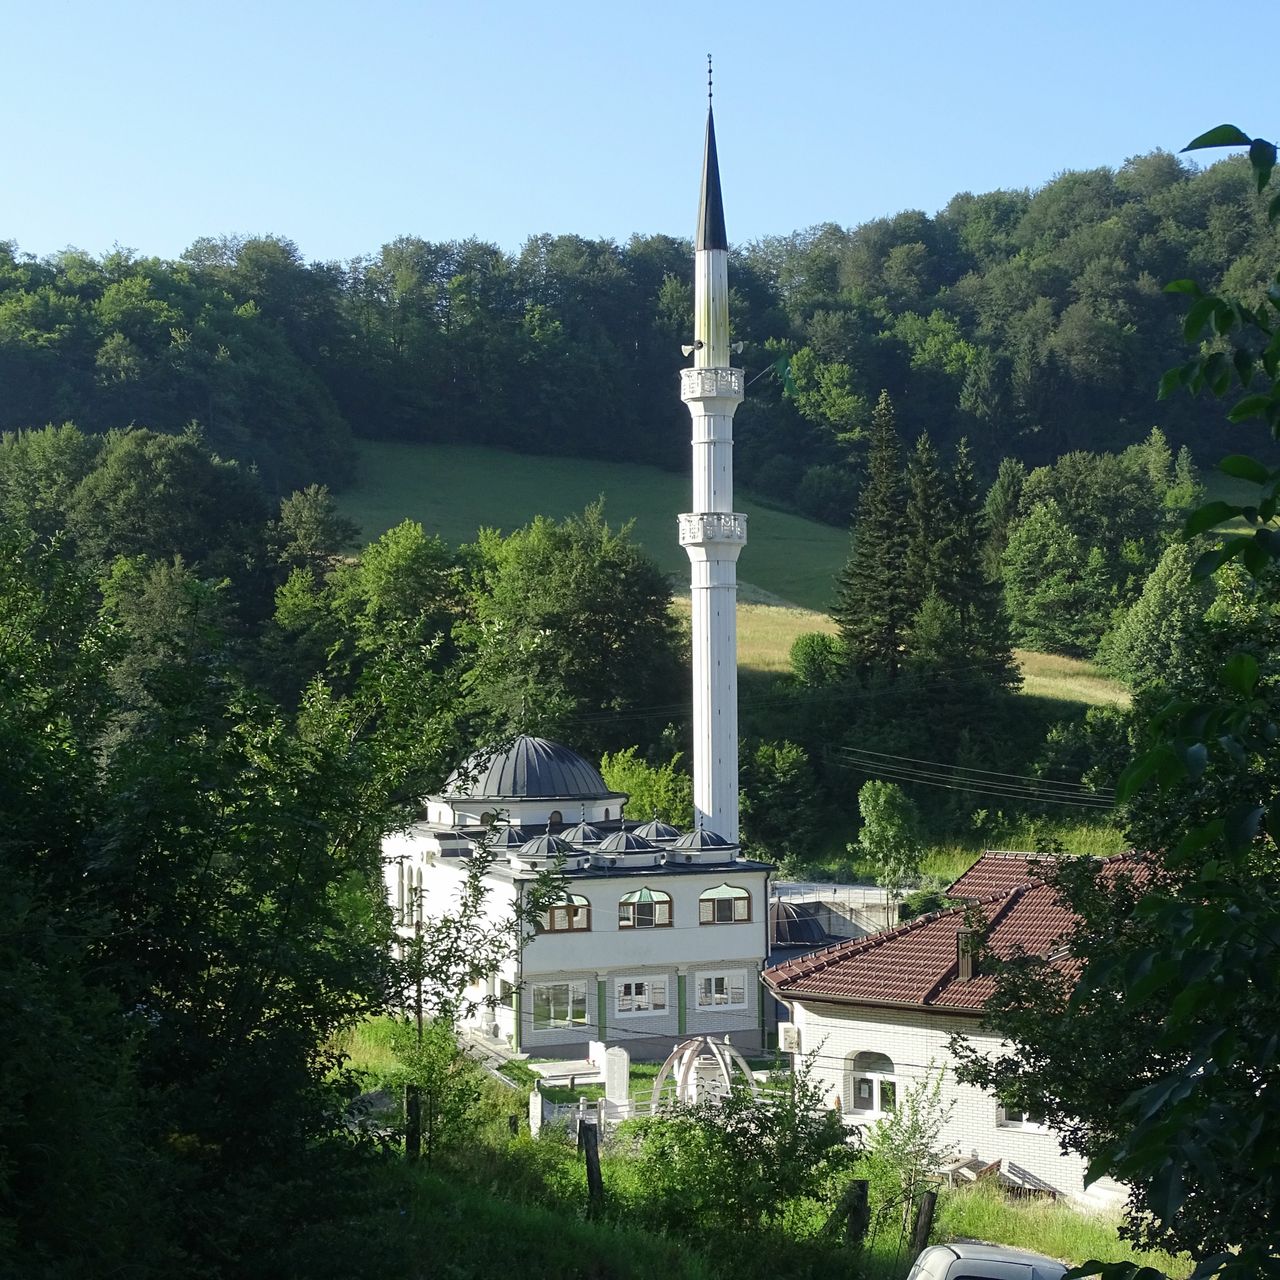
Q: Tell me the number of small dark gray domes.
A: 6